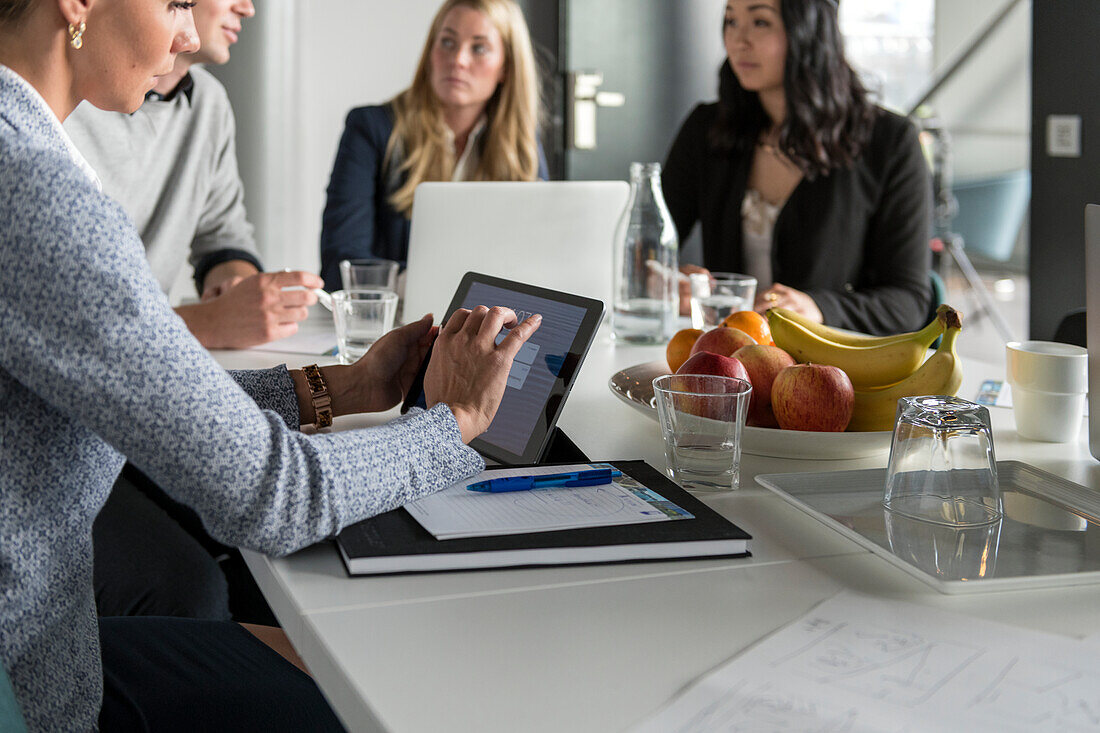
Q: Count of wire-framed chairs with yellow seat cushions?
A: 0